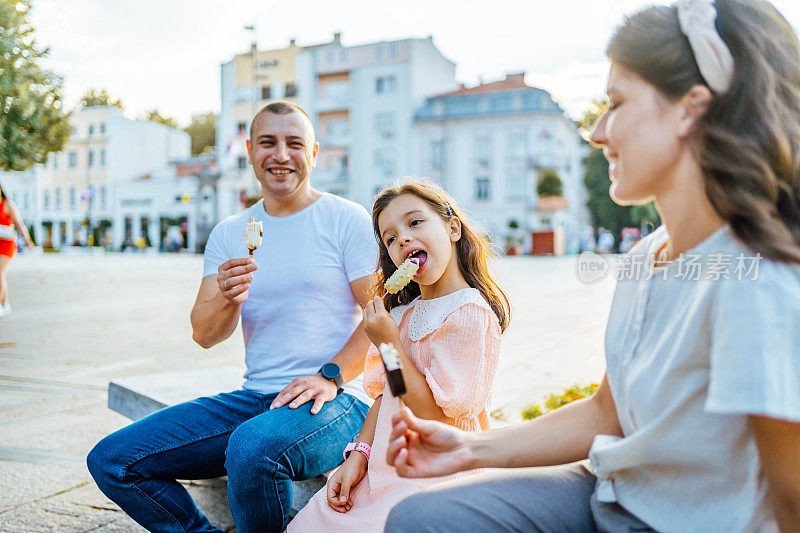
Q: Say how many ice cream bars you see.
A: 3